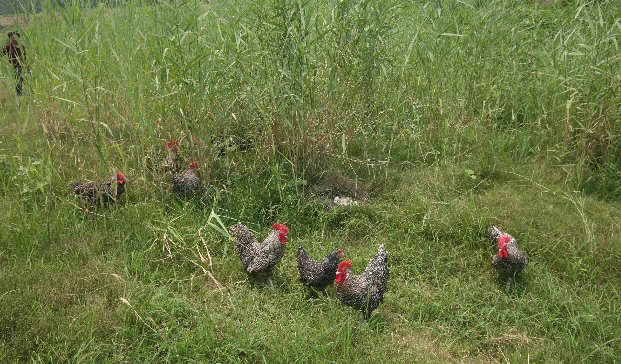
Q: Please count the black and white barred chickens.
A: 7